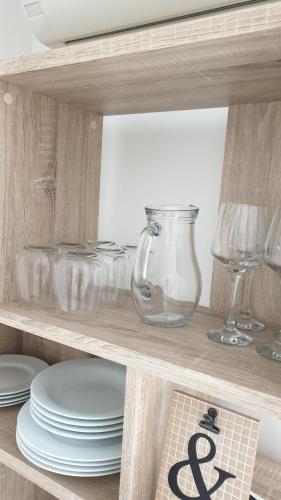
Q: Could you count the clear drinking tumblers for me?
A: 6